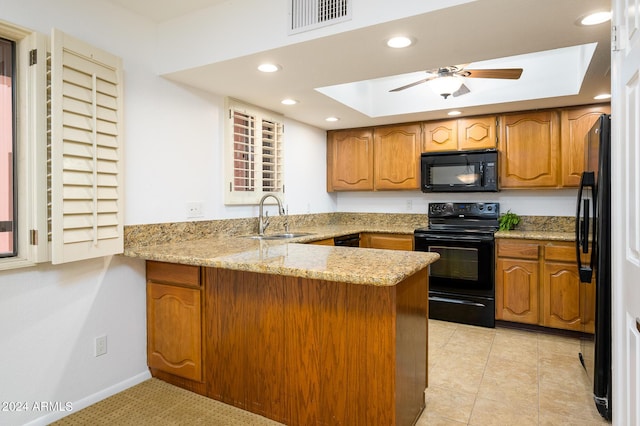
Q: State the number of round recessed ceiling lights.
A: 7